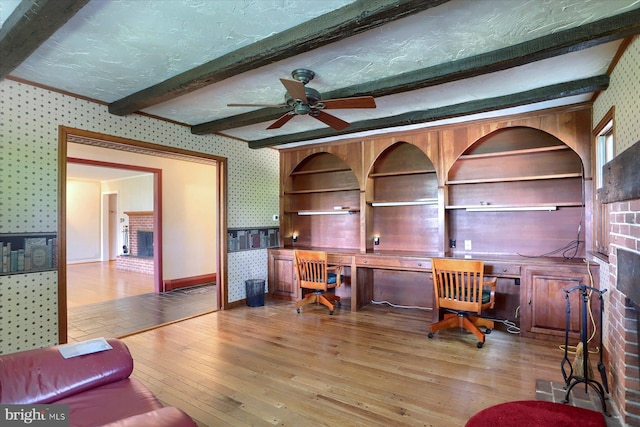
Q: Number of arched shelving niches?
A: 3